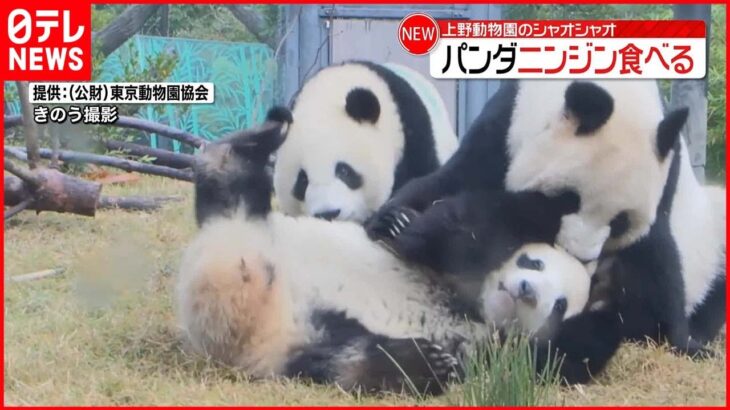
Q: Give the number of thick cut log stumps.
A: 1